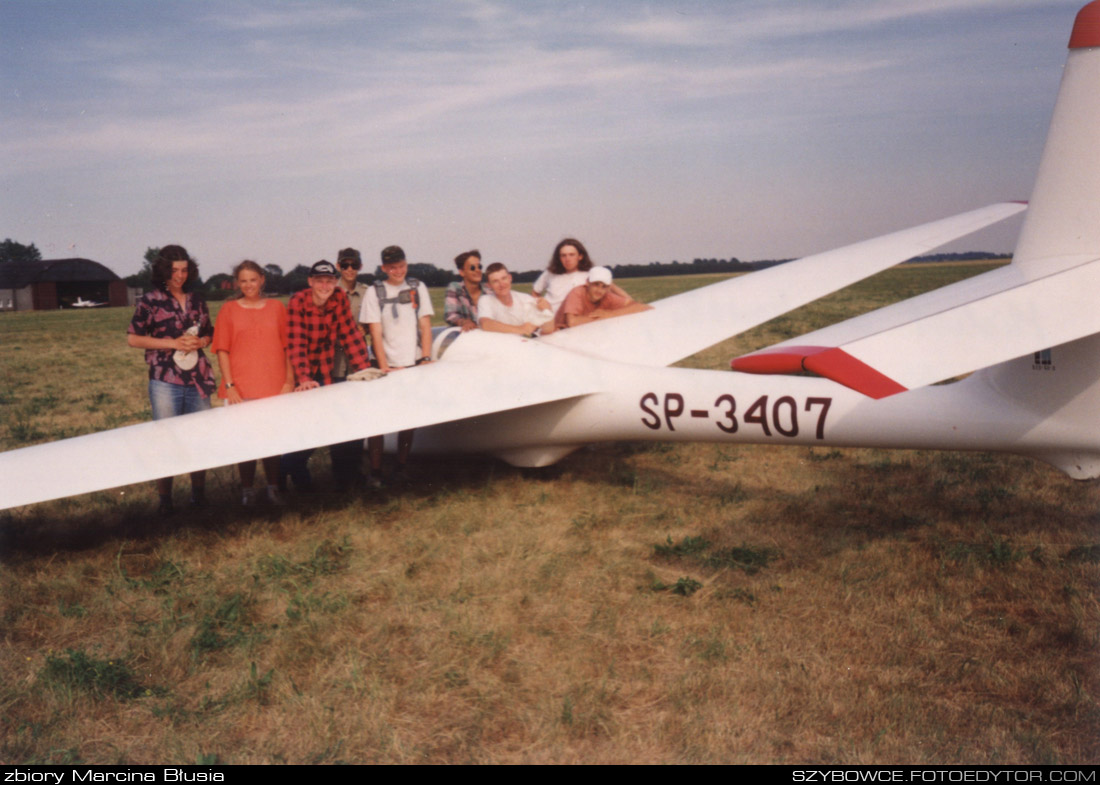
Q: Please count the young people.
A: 9